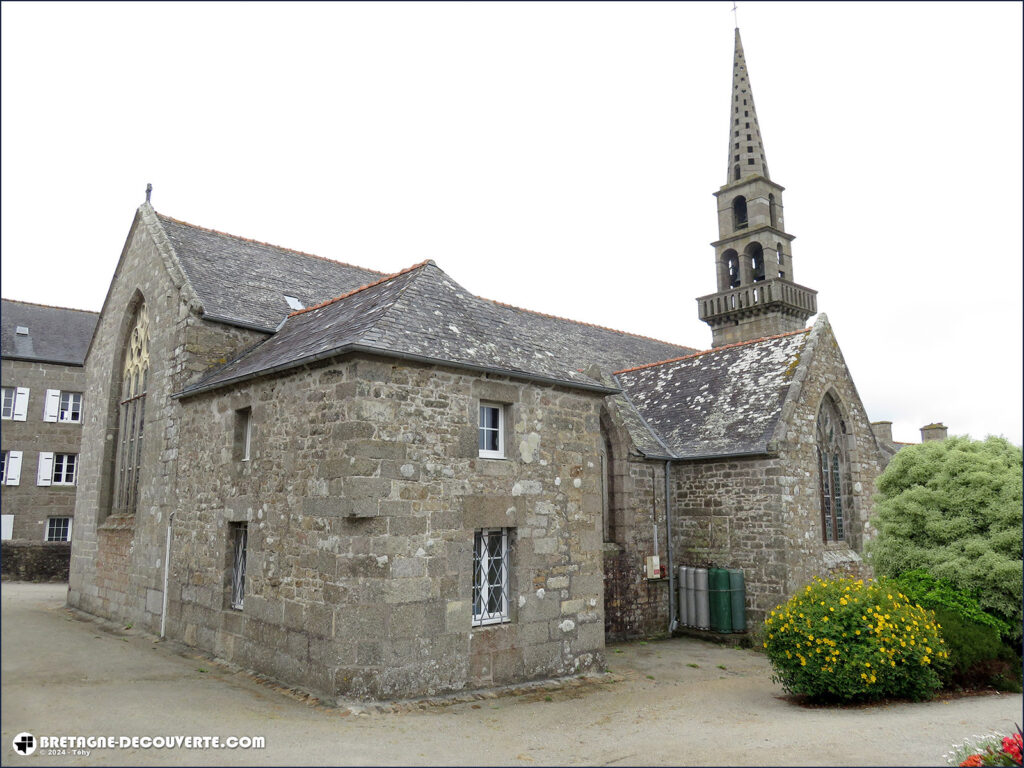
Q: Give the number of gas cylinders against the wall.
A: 6